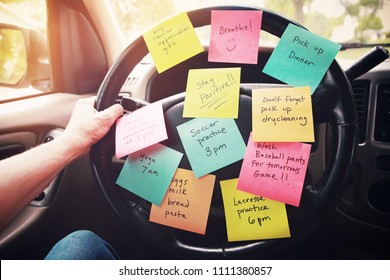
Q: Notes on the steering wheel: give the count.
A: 11